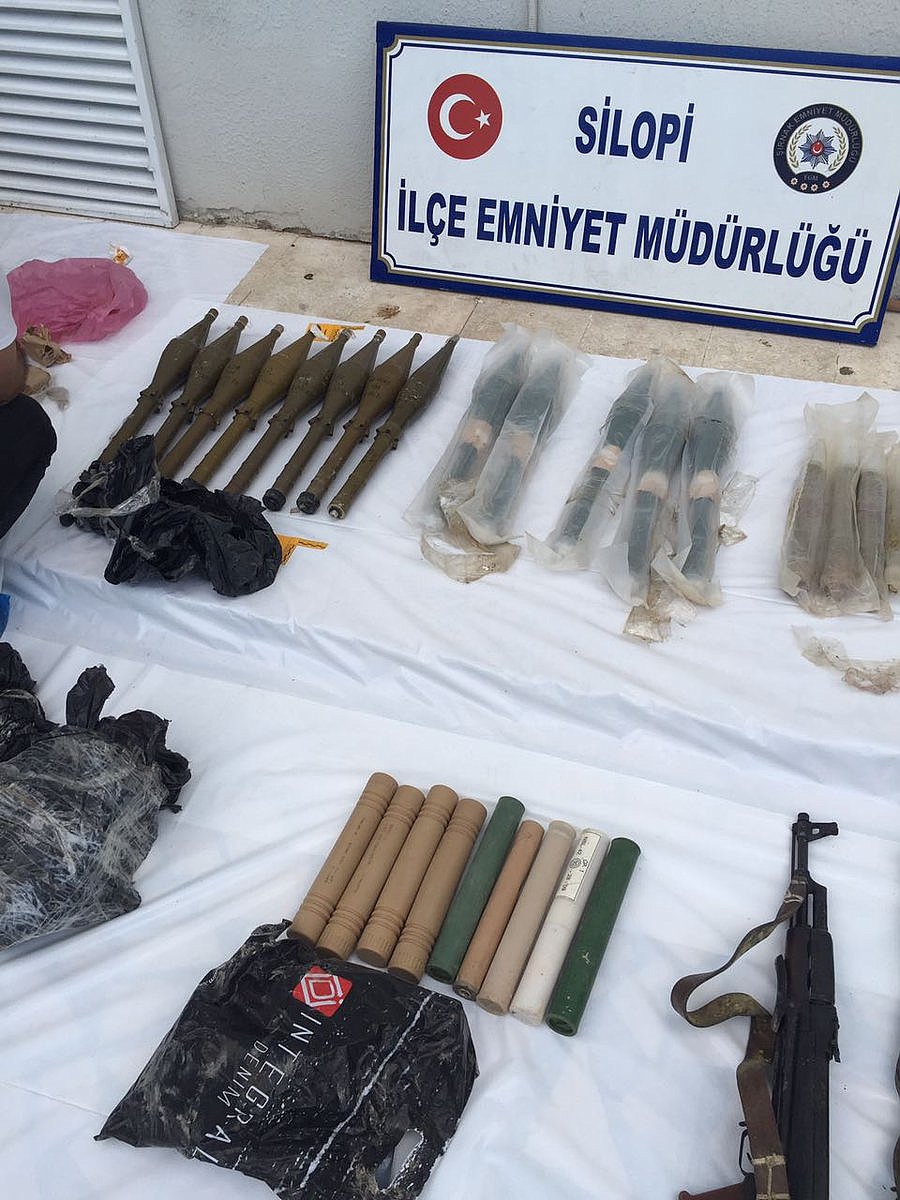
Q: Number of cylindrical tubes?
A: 9